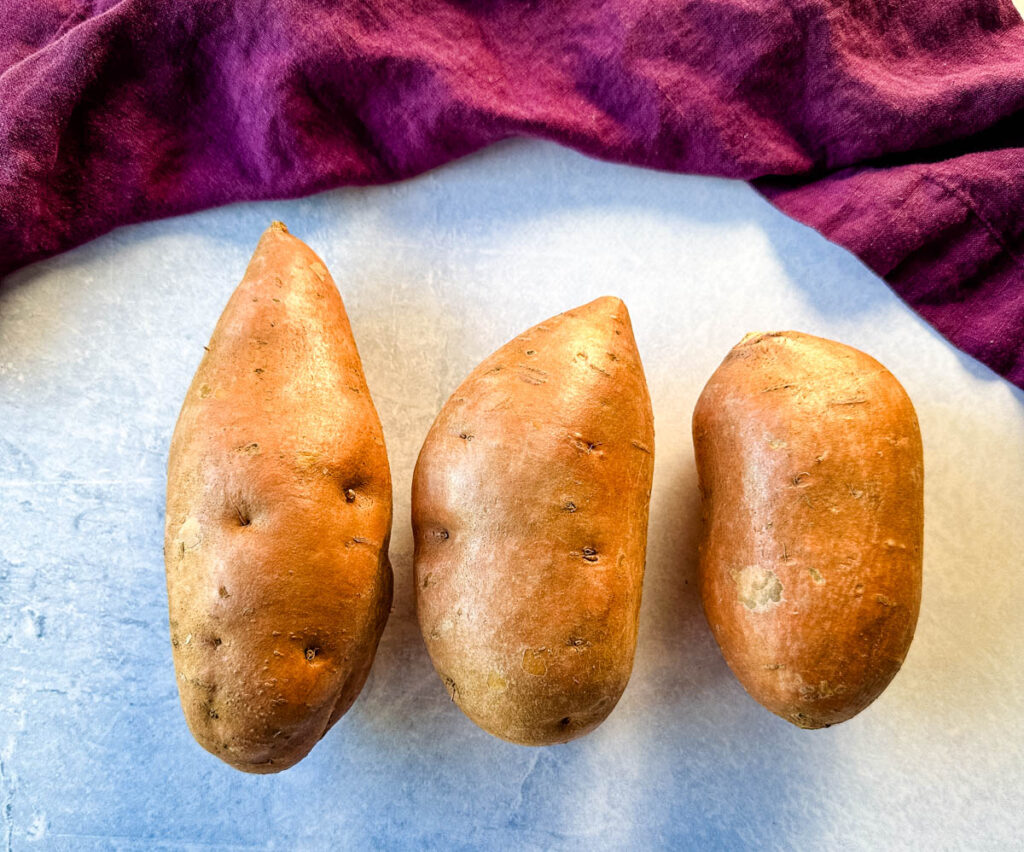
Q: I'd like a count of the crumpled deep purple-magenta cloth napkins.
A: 1